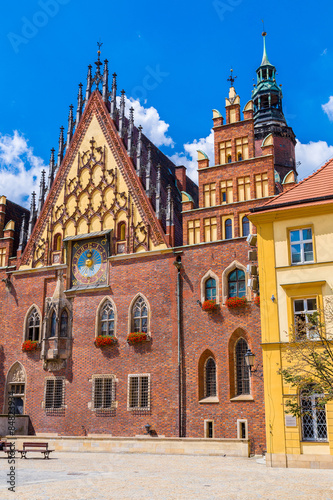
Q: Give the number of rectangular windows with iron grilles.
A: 3